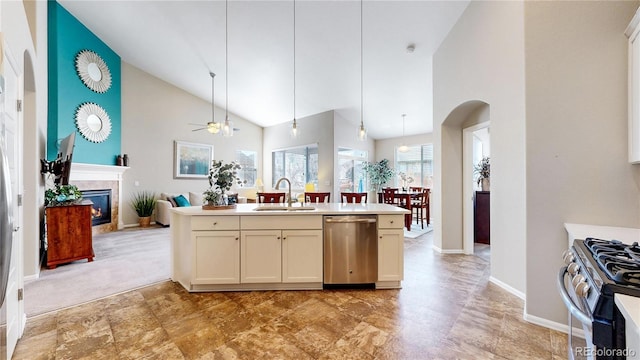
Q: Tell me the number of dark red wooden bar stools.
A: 3